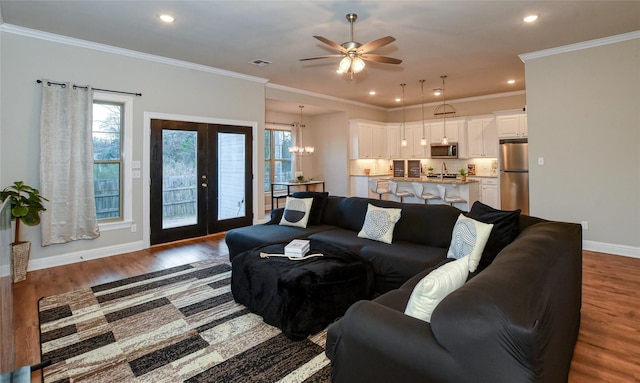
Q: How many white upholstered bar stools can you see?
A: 4